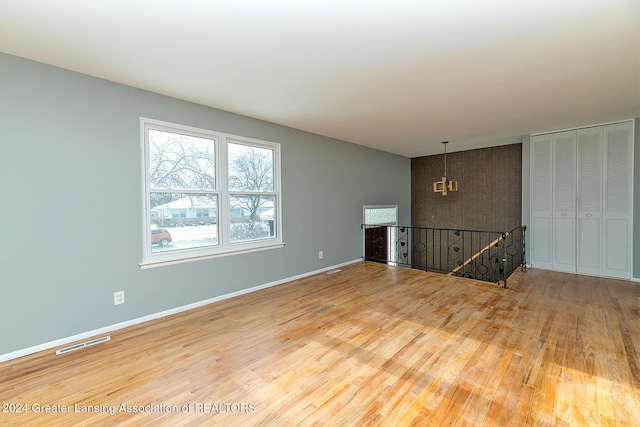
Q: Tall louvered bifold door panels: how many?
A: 4